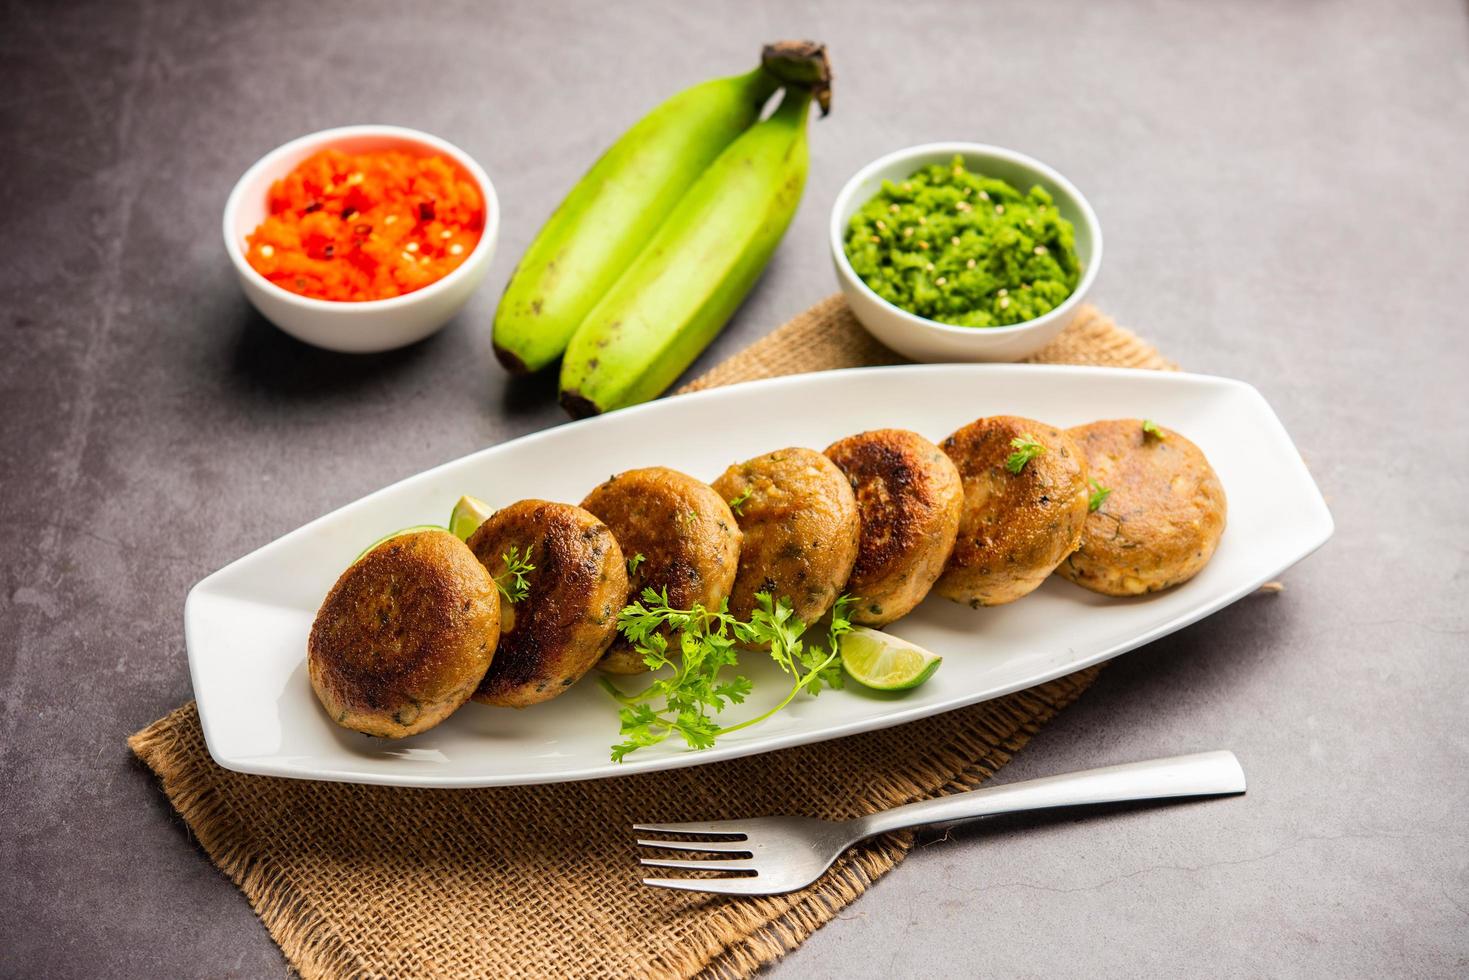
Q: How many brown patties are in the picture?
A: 7